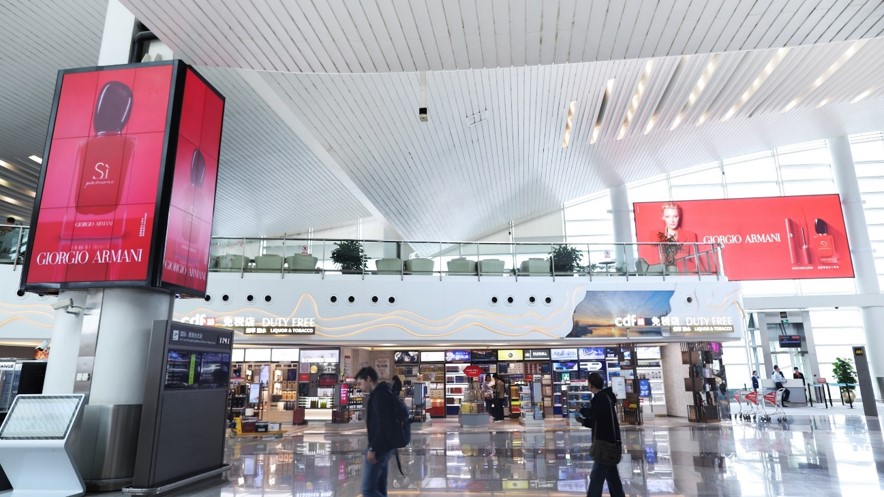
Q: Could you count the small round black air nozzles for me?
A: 15